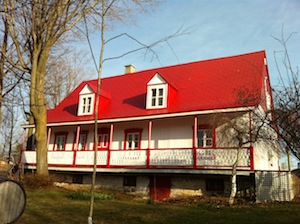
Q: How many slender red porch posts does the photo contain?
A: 7